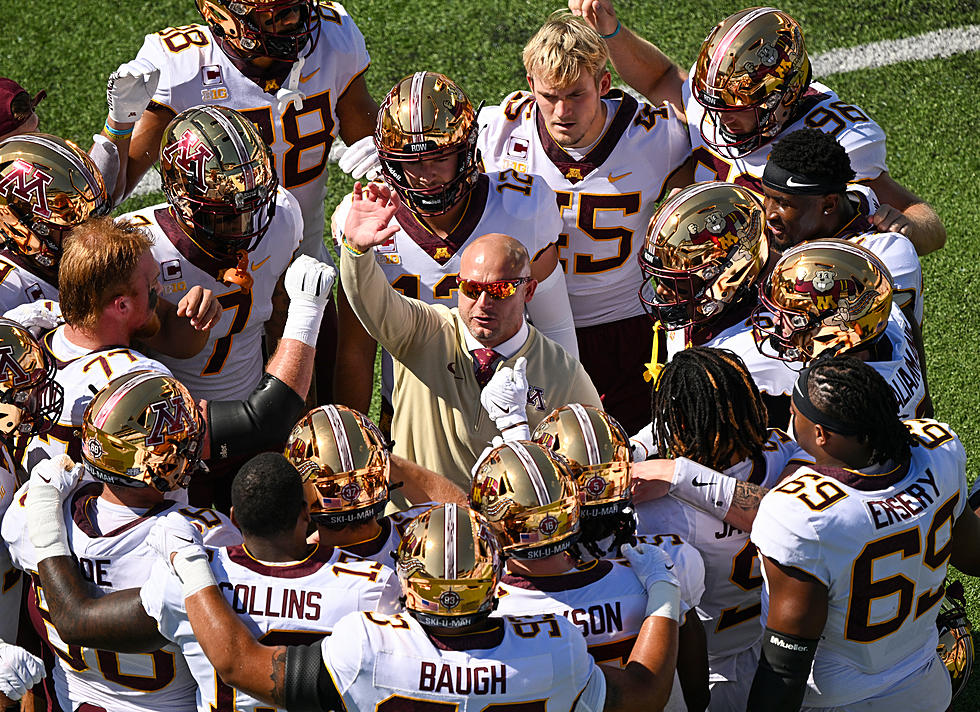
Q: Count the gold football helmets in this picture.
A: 14